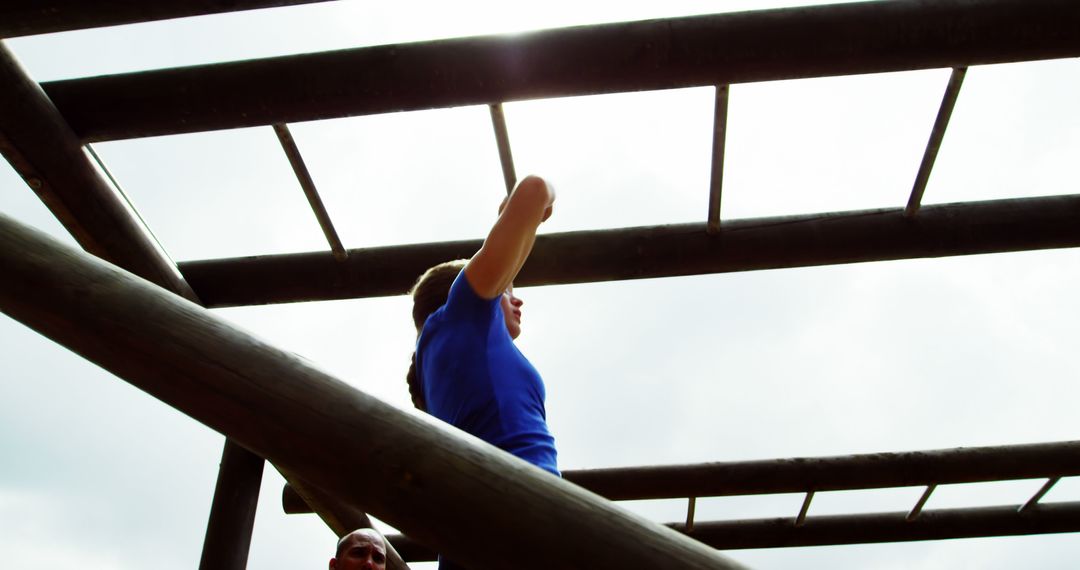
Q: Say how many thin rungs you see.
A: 8